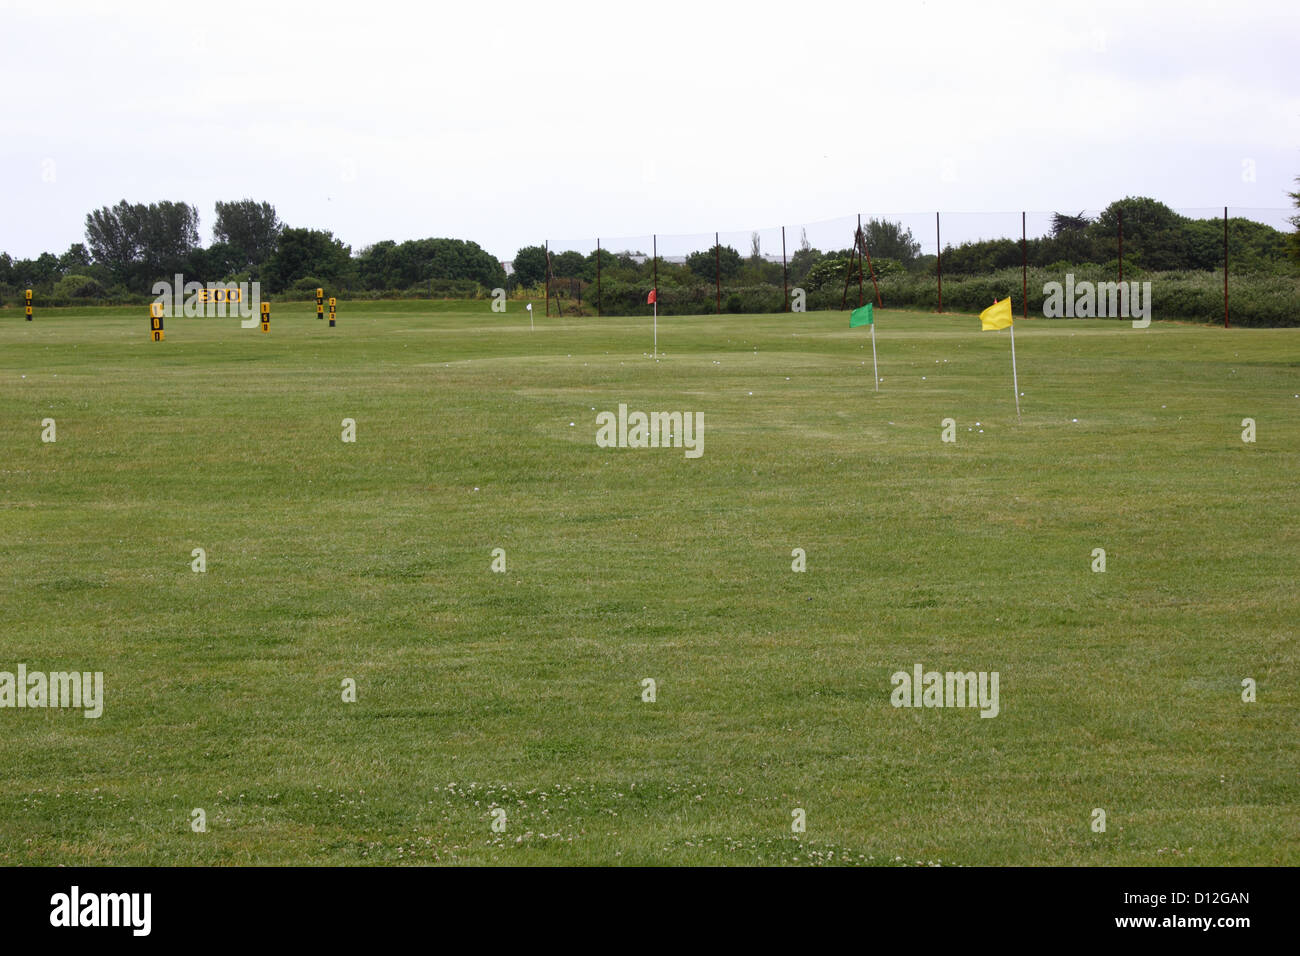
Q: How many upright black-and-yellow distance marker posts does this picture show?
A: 5